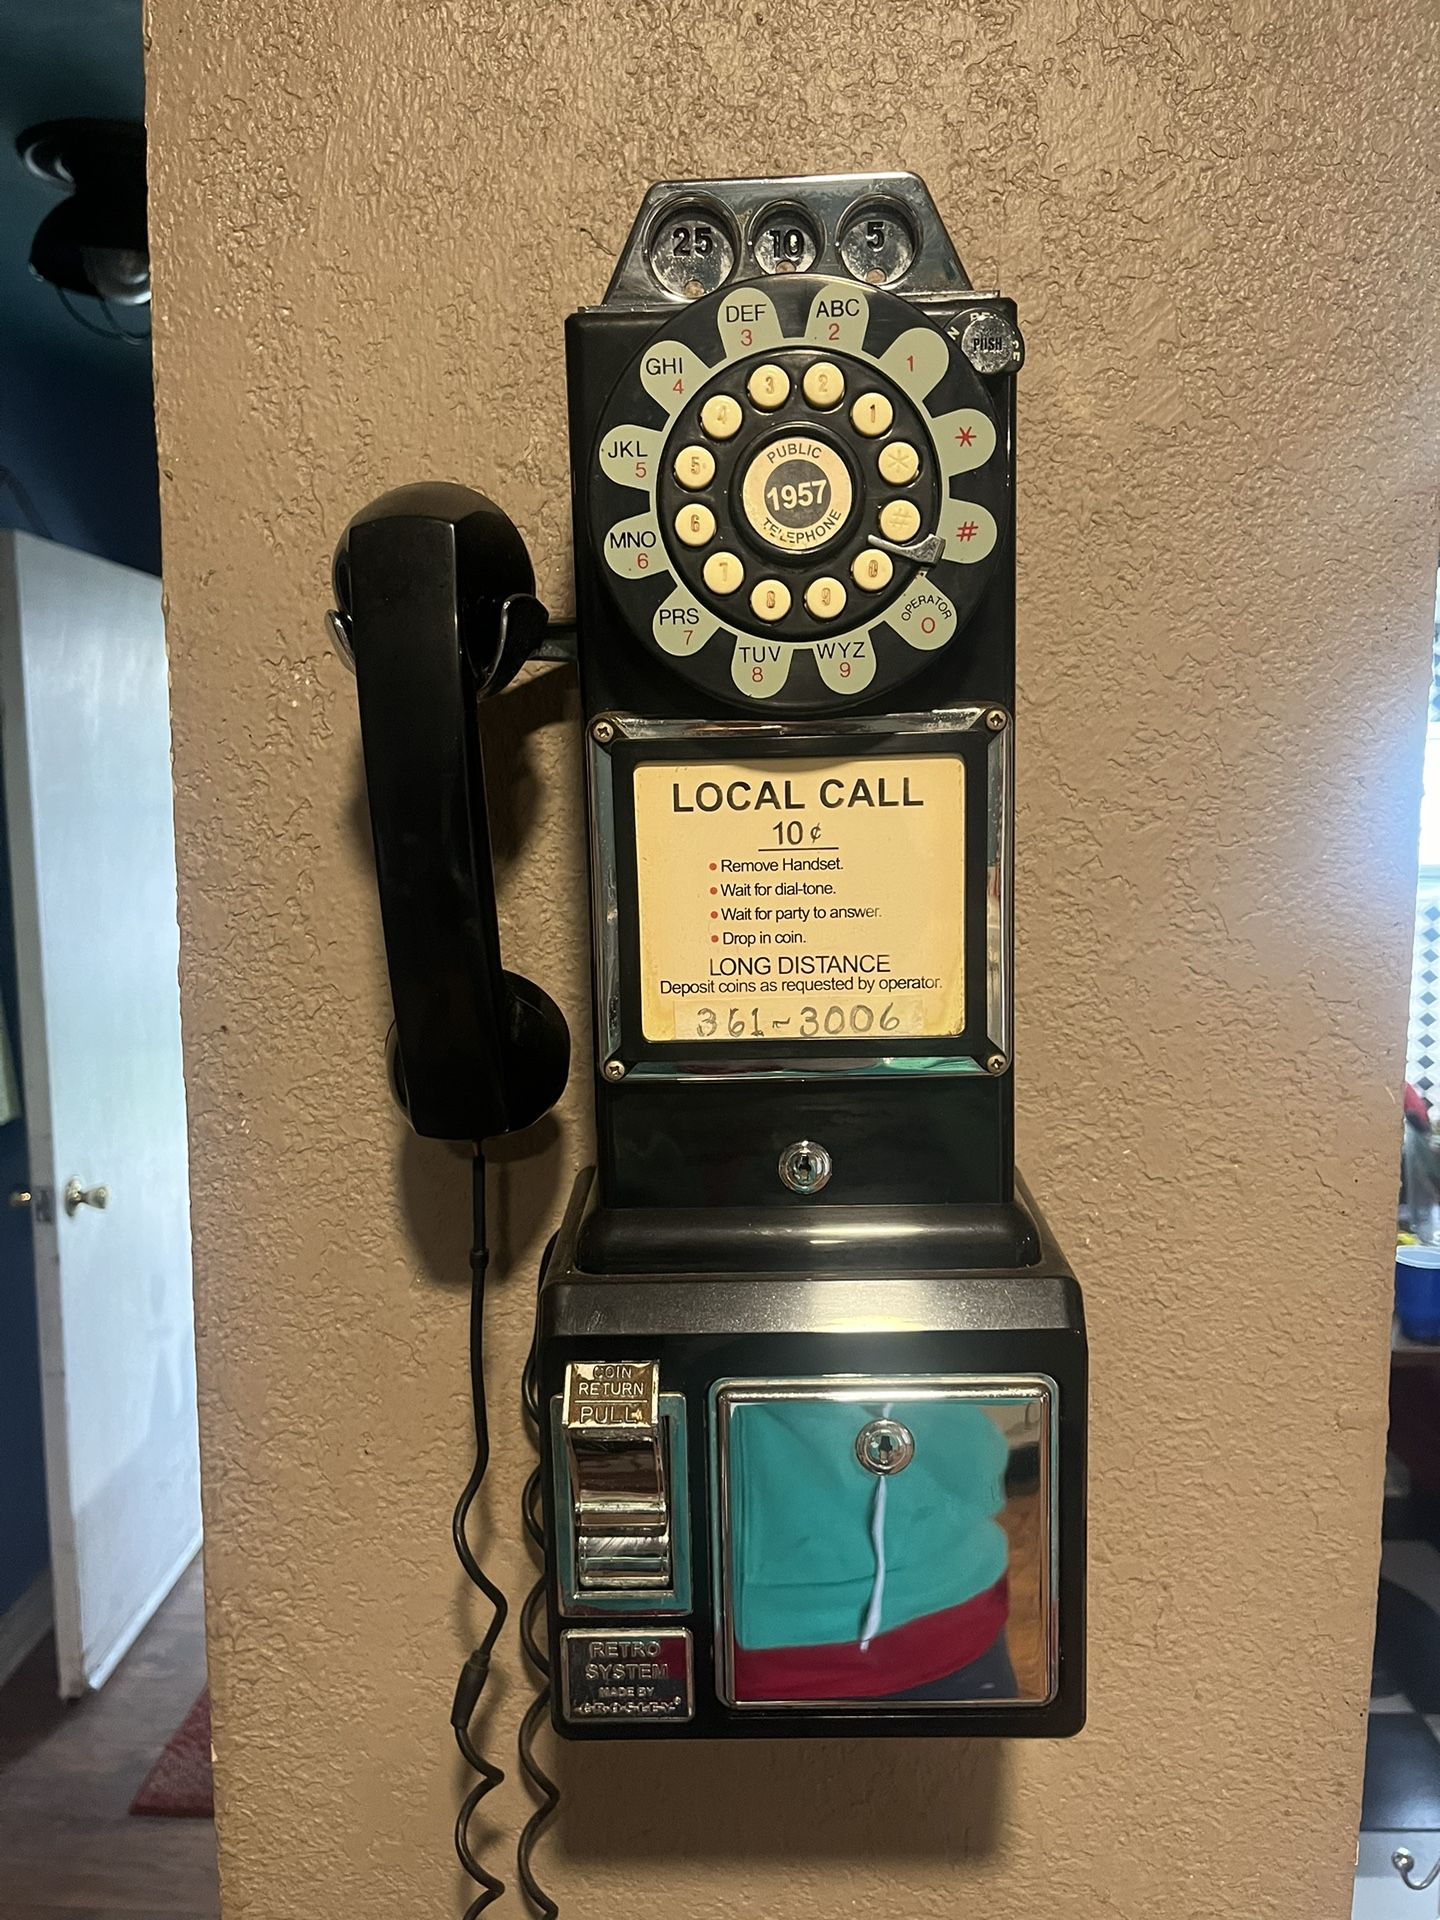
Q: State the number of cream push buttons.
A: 12